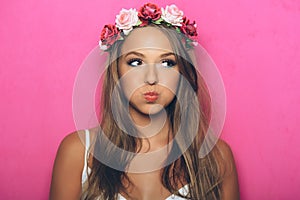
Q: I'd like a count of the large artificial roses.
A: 5